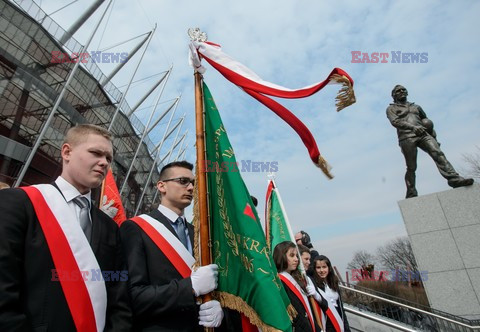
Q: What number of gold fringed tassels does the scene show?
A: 2